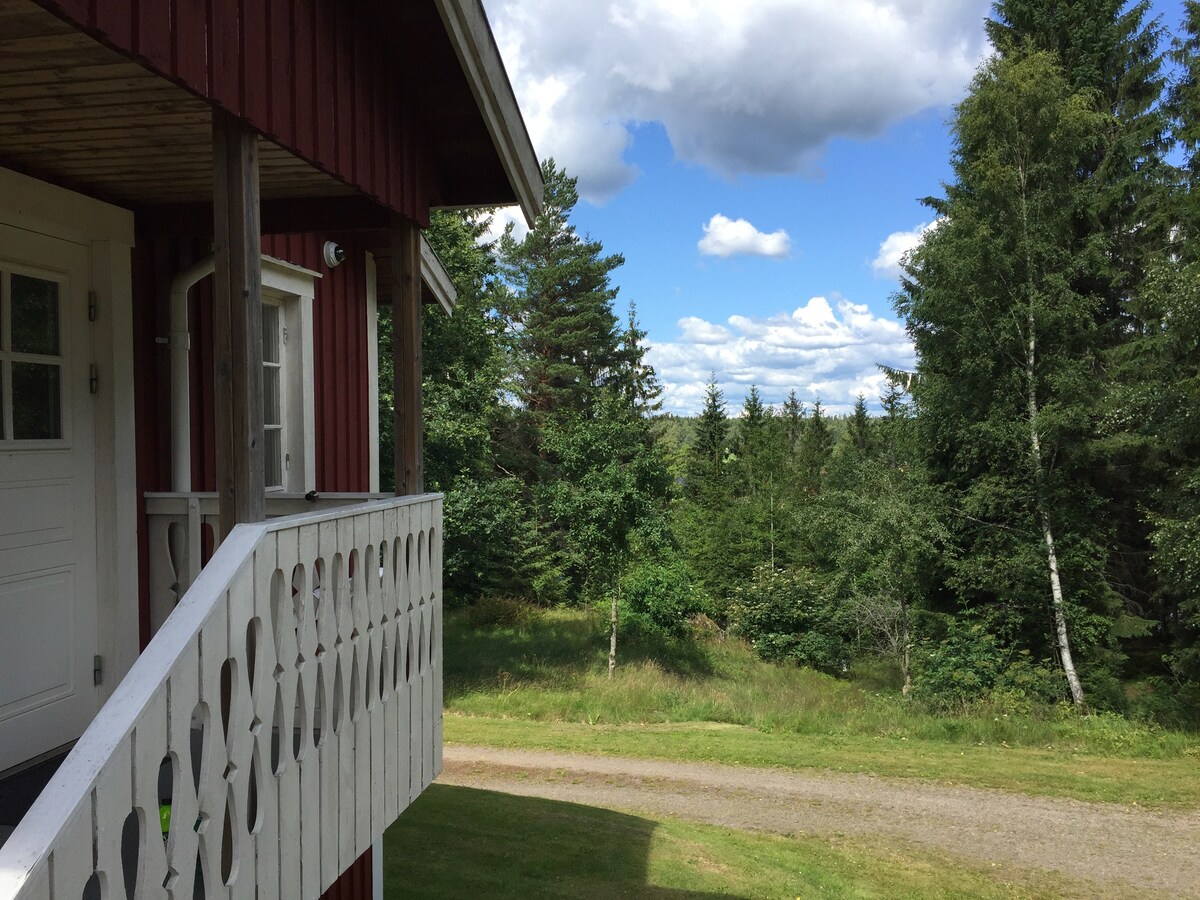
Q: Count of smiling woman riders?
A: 0